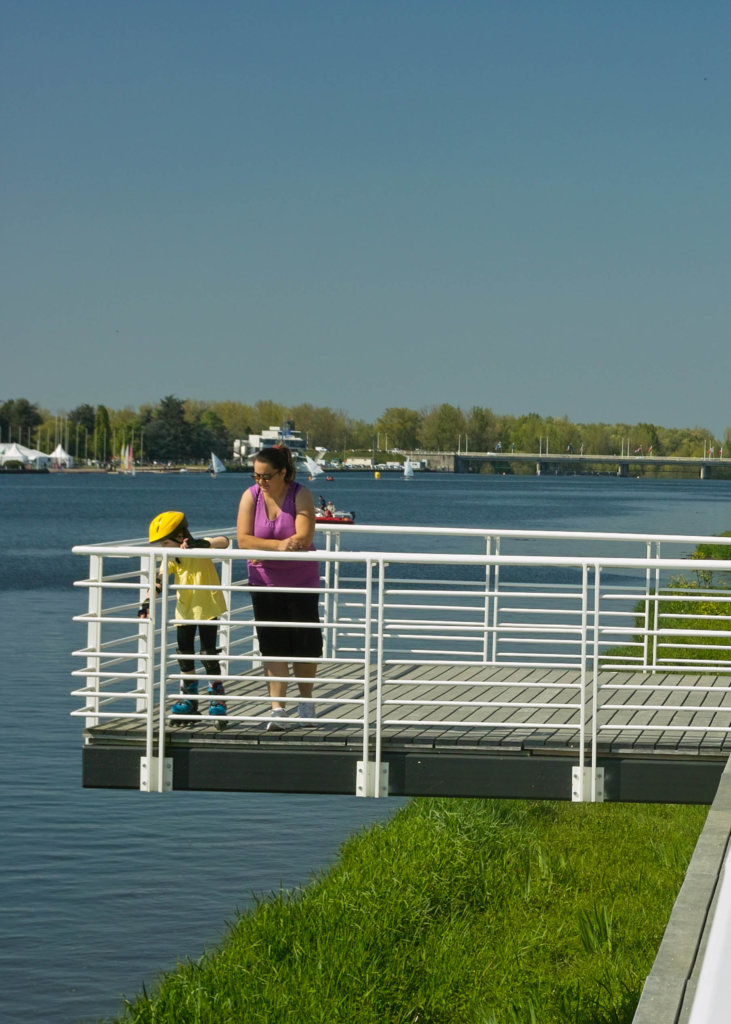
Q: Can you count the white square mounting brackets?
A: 3